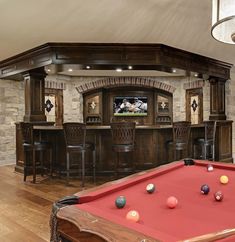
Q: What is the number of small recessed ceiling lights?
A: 7